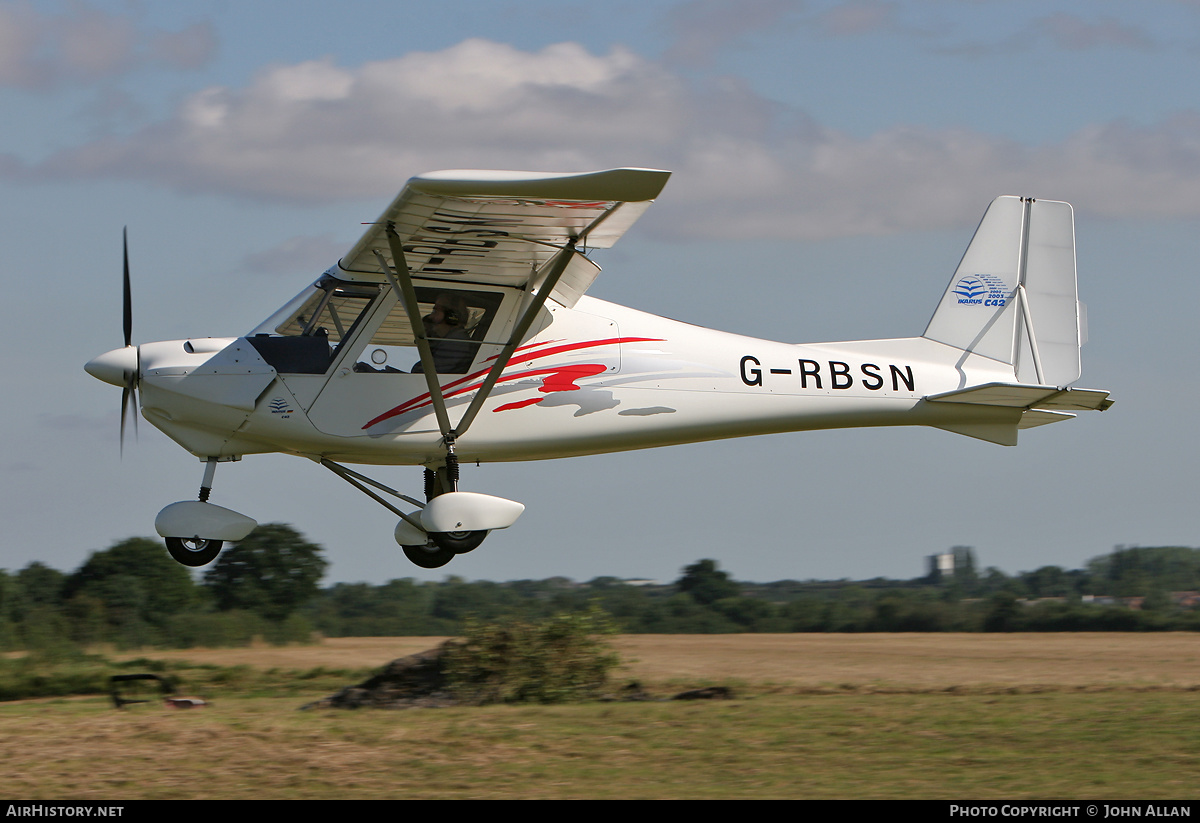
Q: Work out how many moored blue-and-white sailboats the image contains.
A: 0